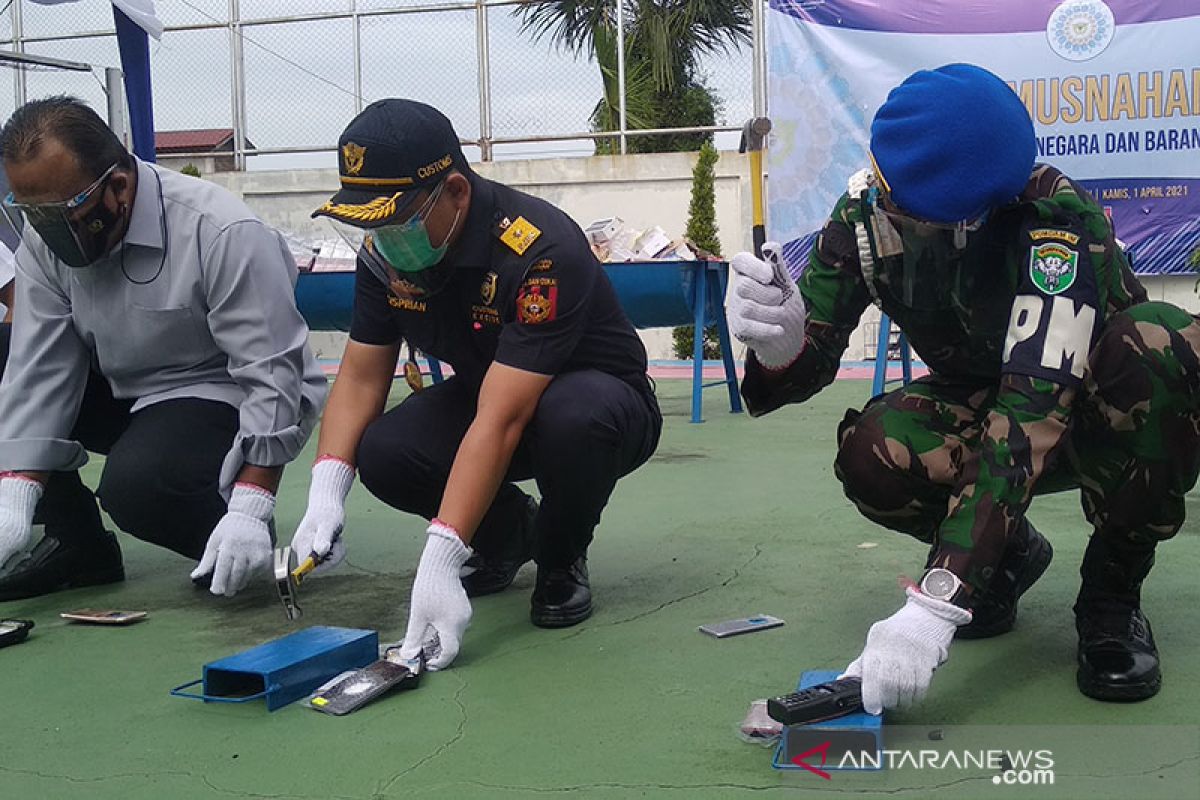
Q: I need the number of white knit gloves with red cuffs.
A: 6